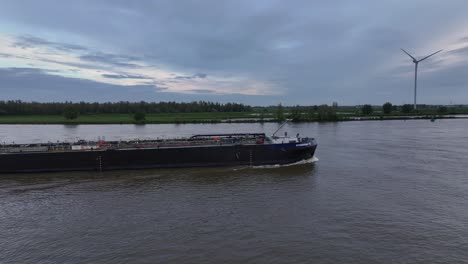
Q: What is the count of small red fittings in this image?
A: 3